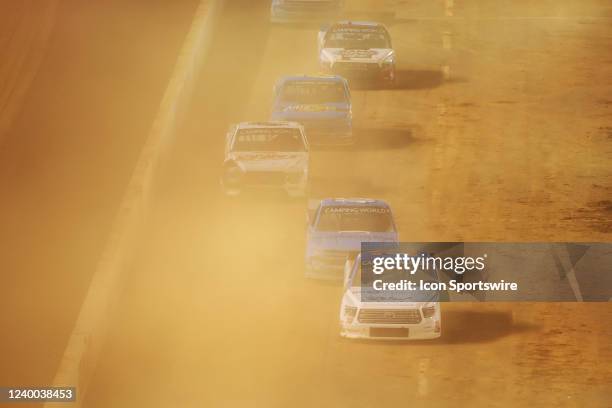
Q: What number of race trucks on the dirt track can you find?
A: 6